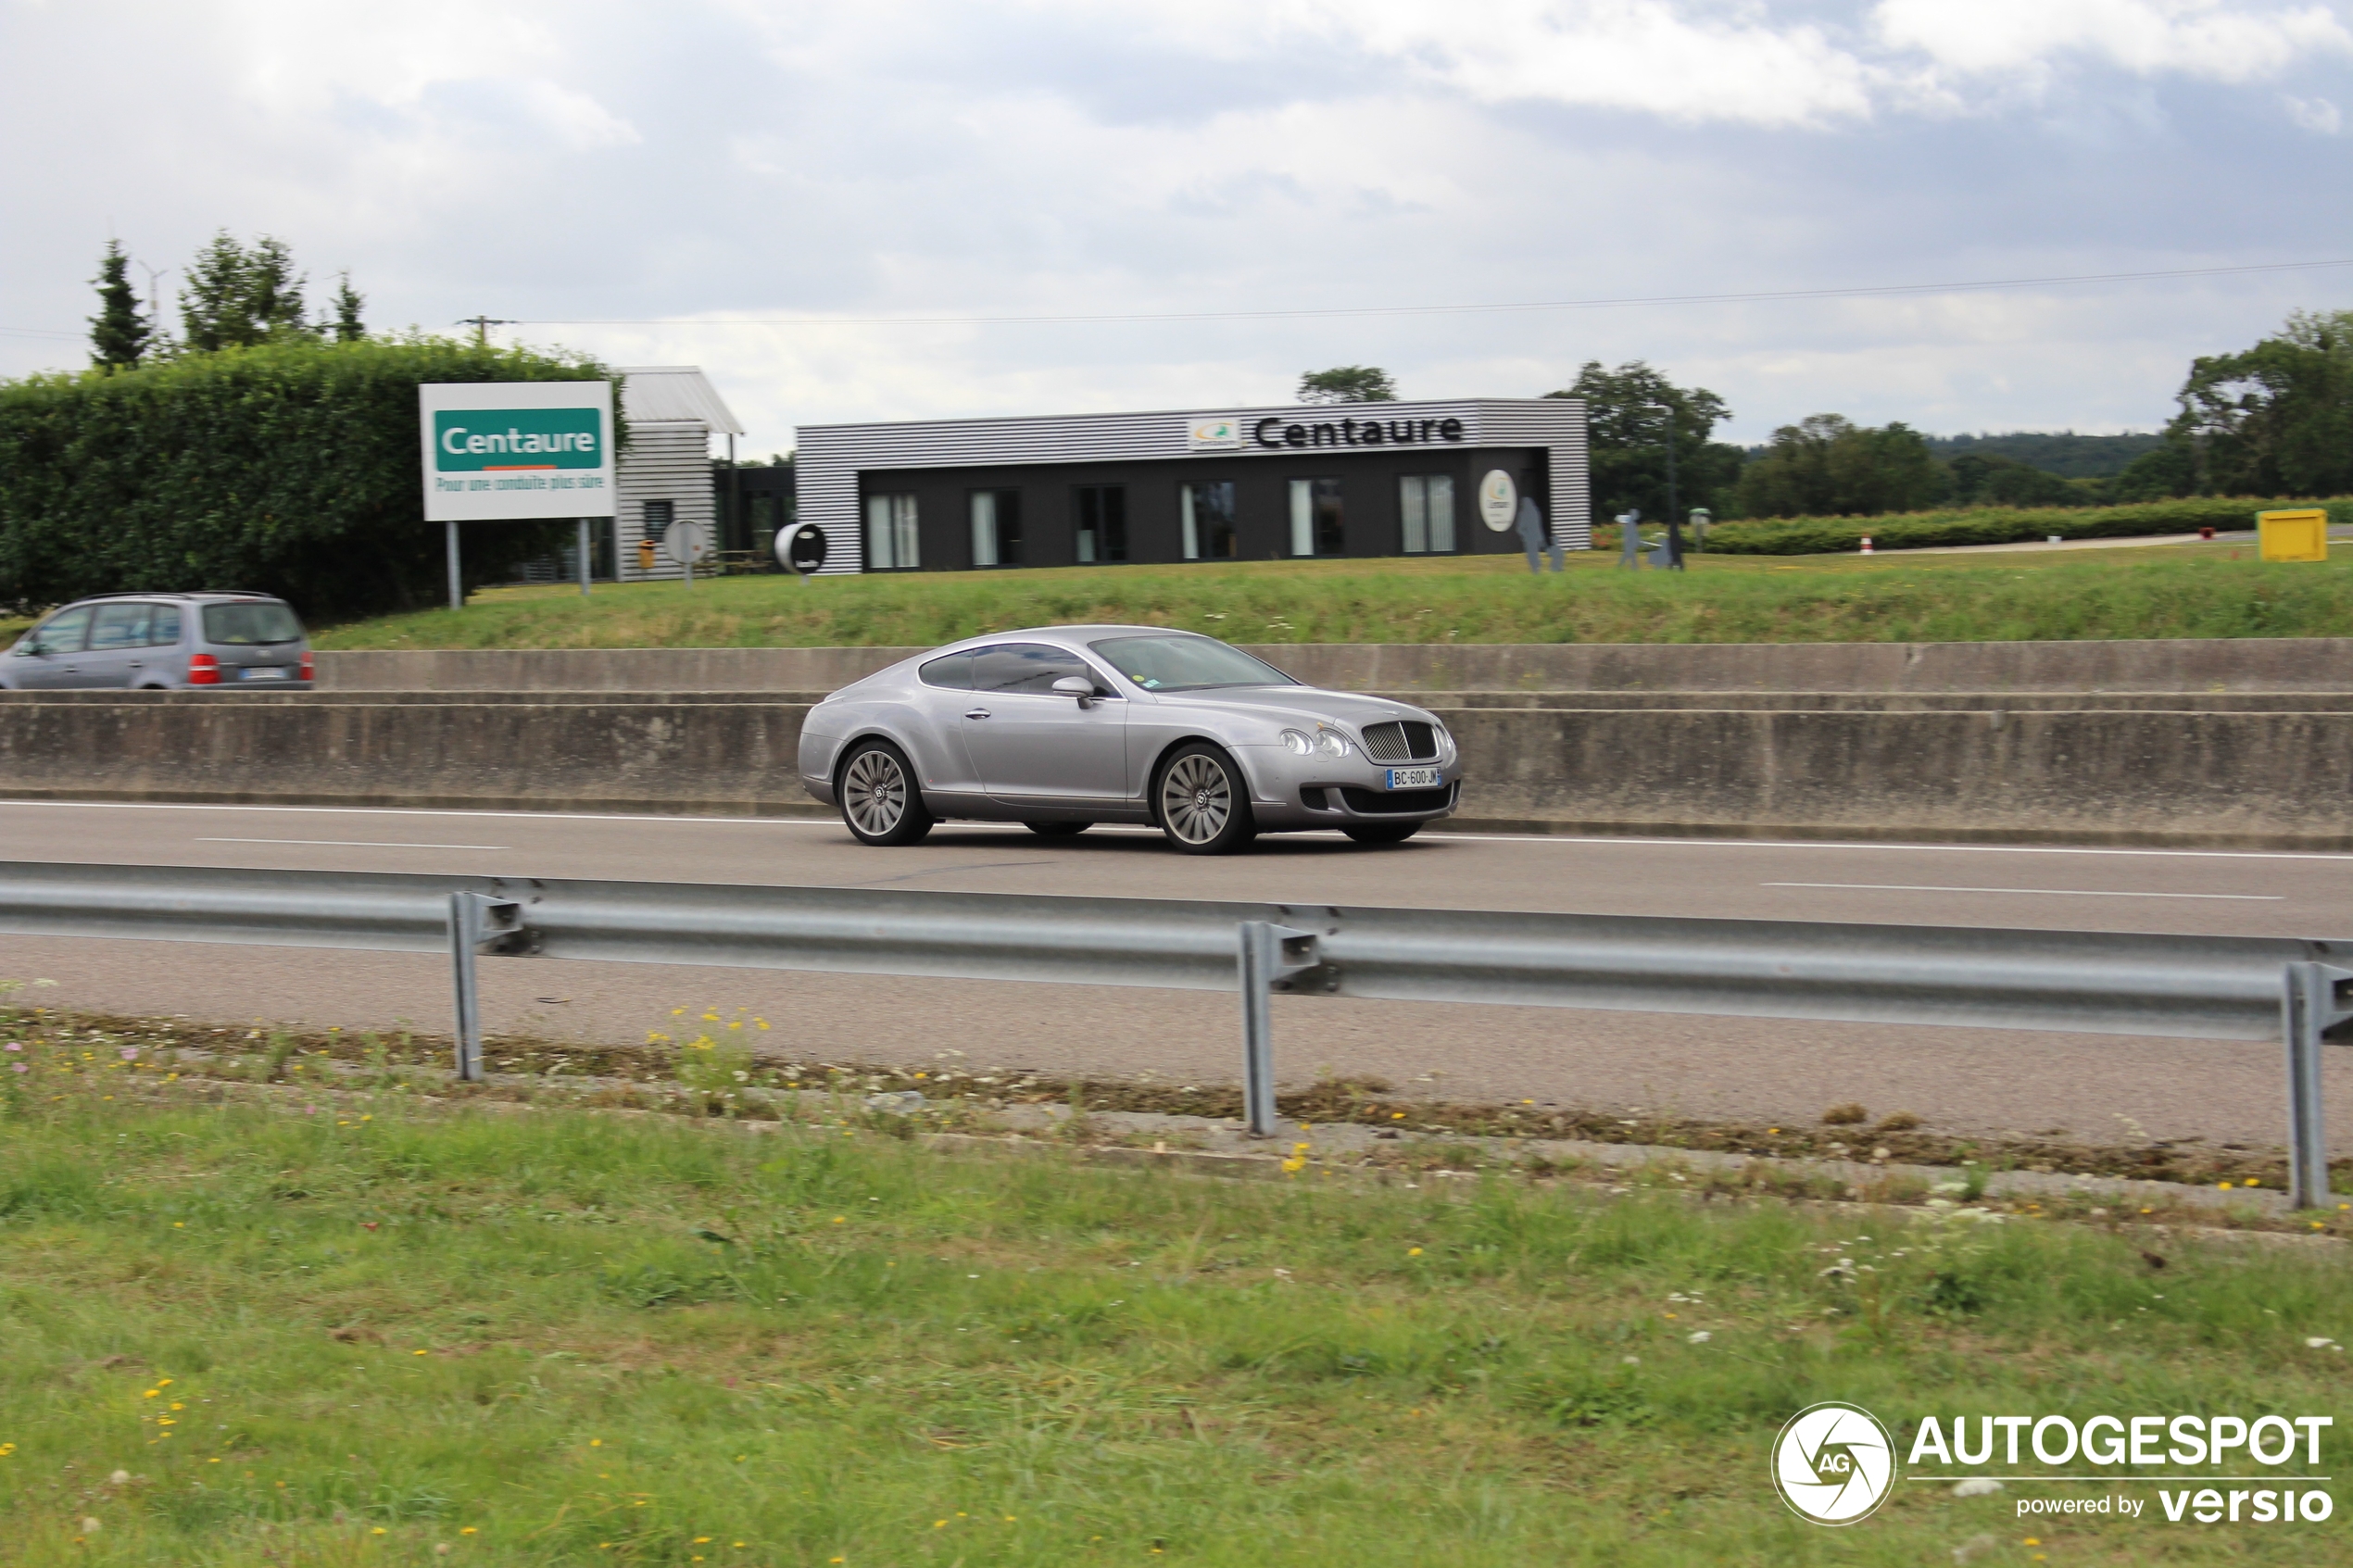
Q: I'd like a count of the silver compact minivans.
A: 1